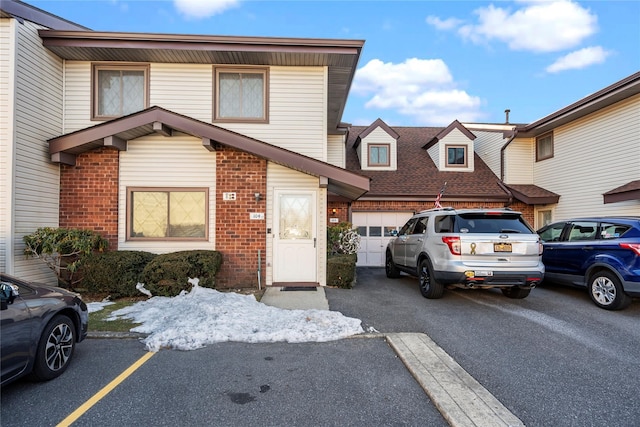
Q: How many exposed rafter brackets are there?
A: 5